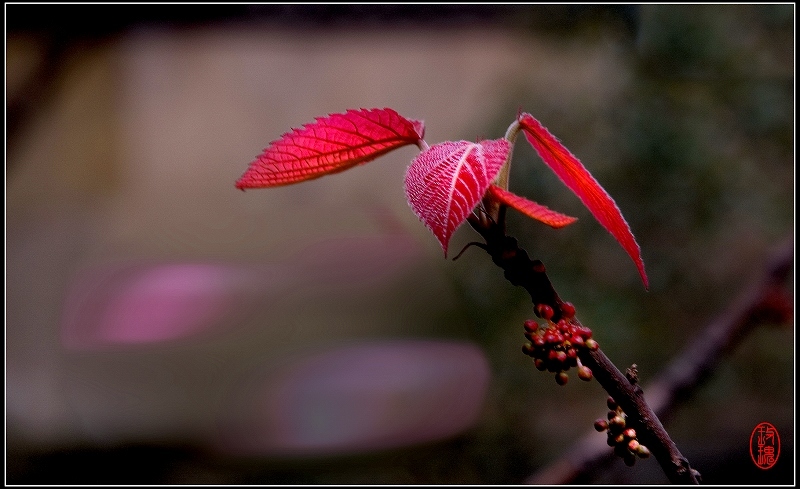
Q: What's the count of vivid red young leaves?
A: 4